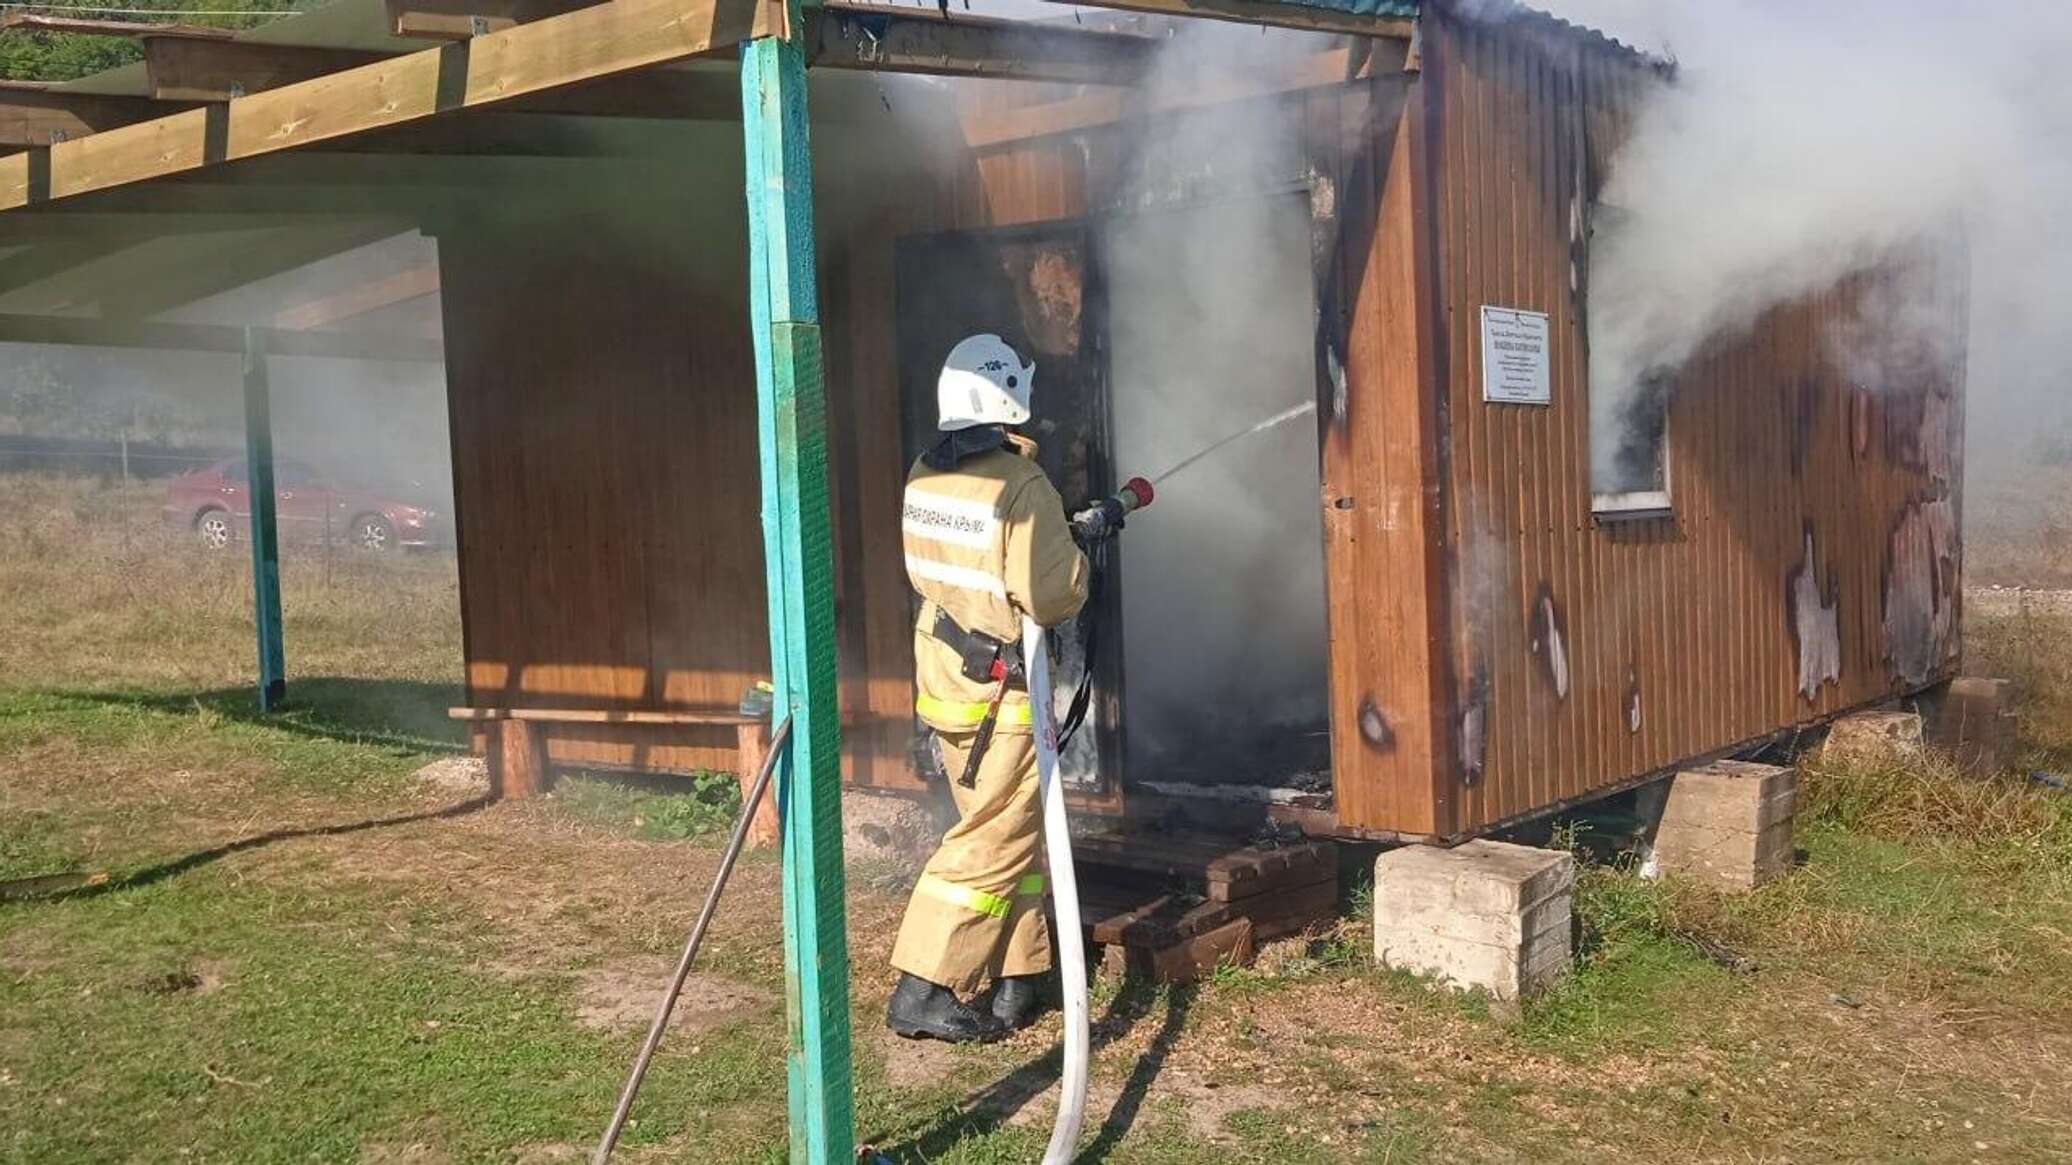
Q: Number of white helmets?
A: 1